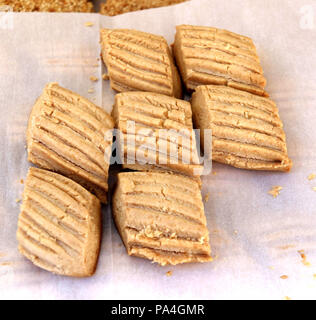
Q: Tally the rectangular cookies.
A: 7